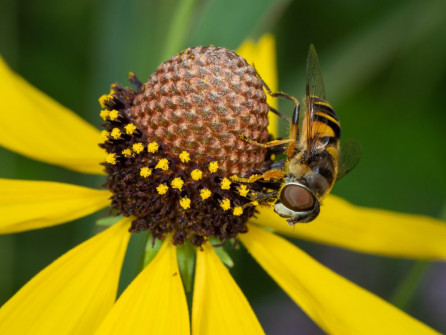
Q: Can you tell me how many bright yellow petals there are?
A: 8